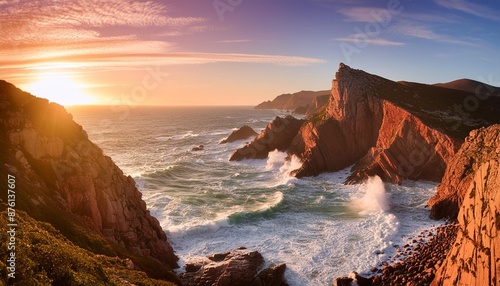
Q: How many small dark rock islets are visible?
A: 2